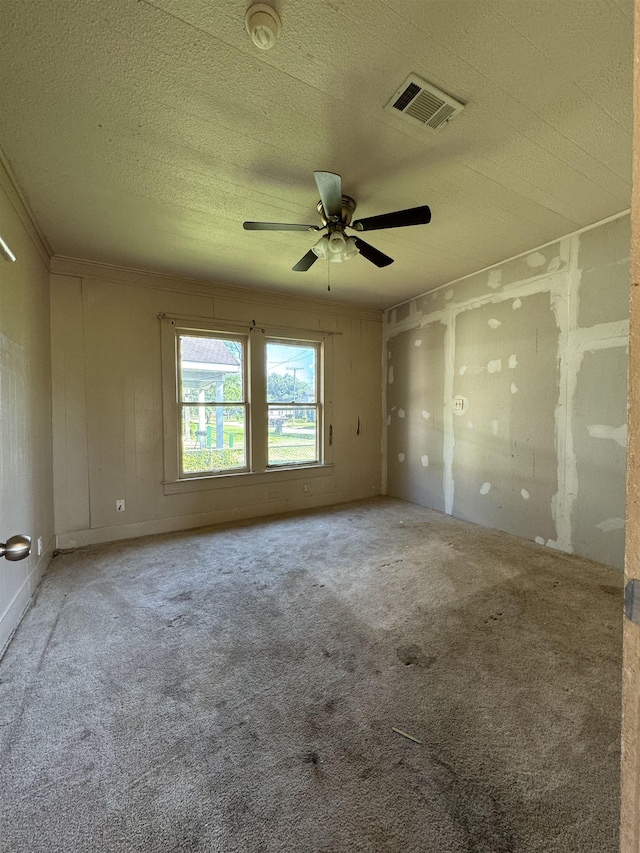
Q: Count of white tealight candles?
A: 0